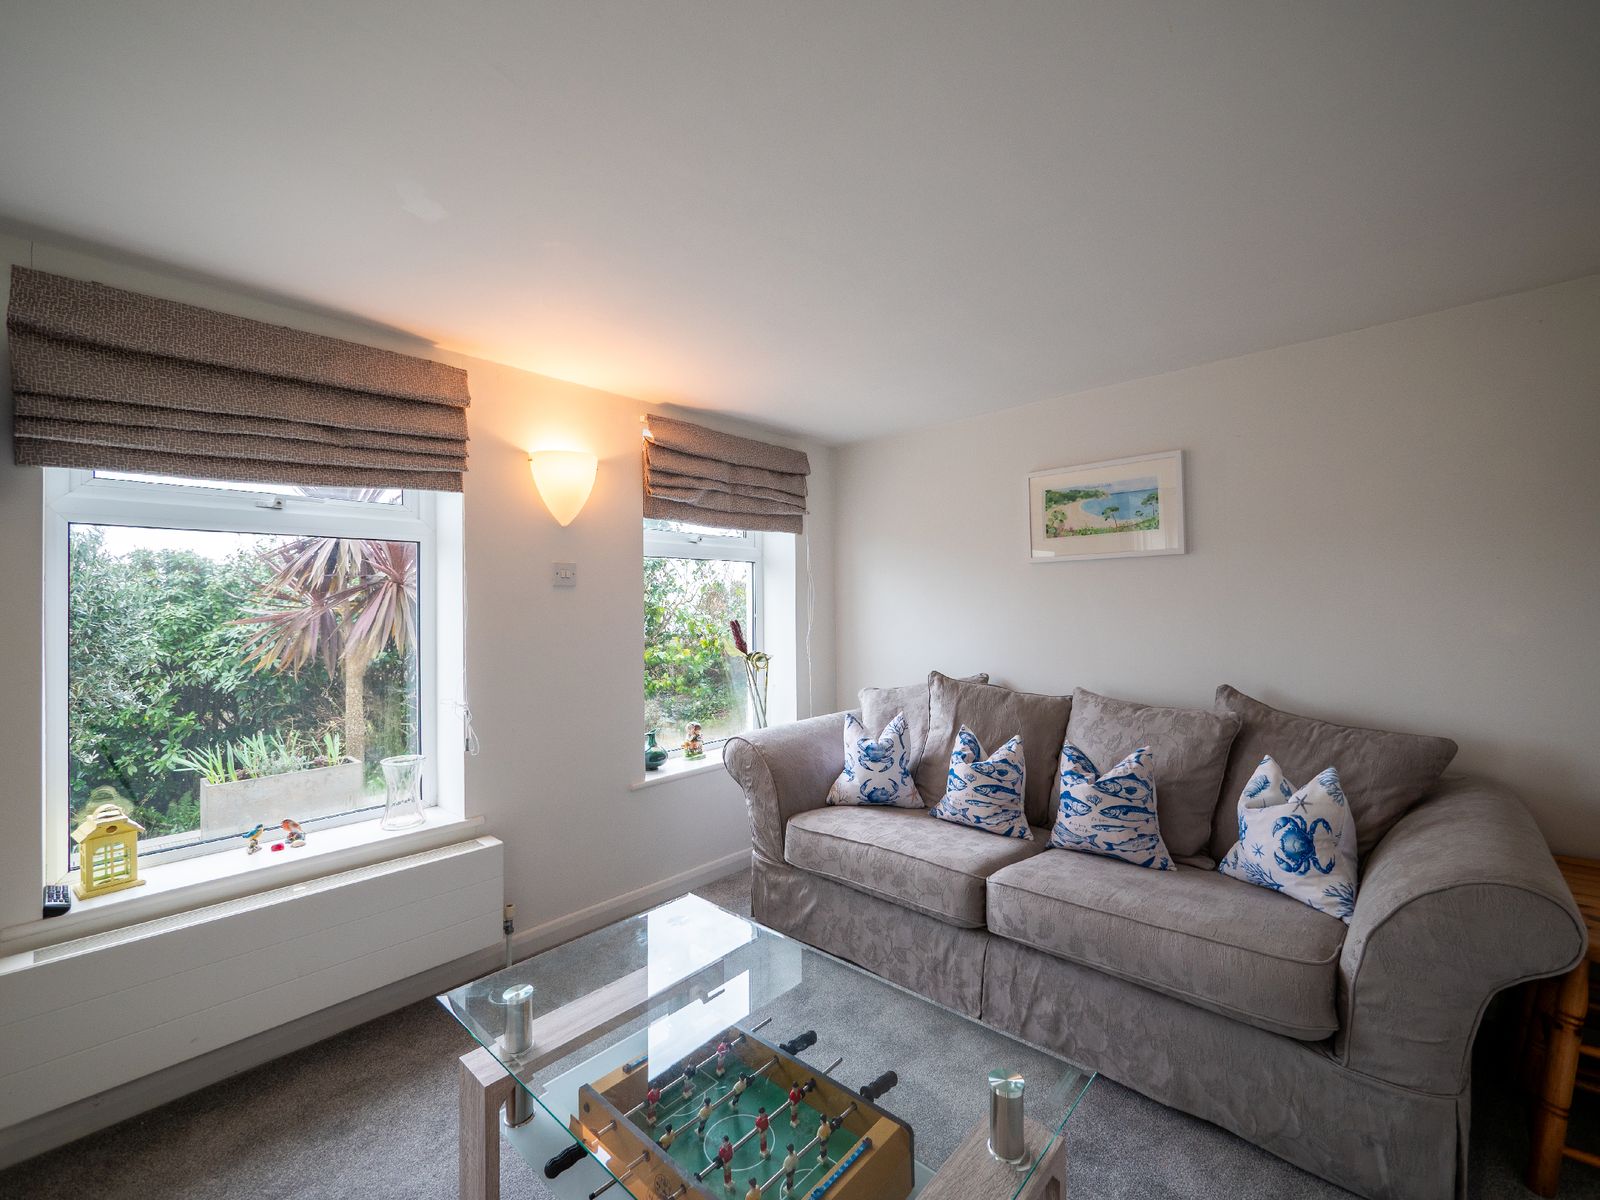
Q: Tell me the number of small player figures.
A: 12